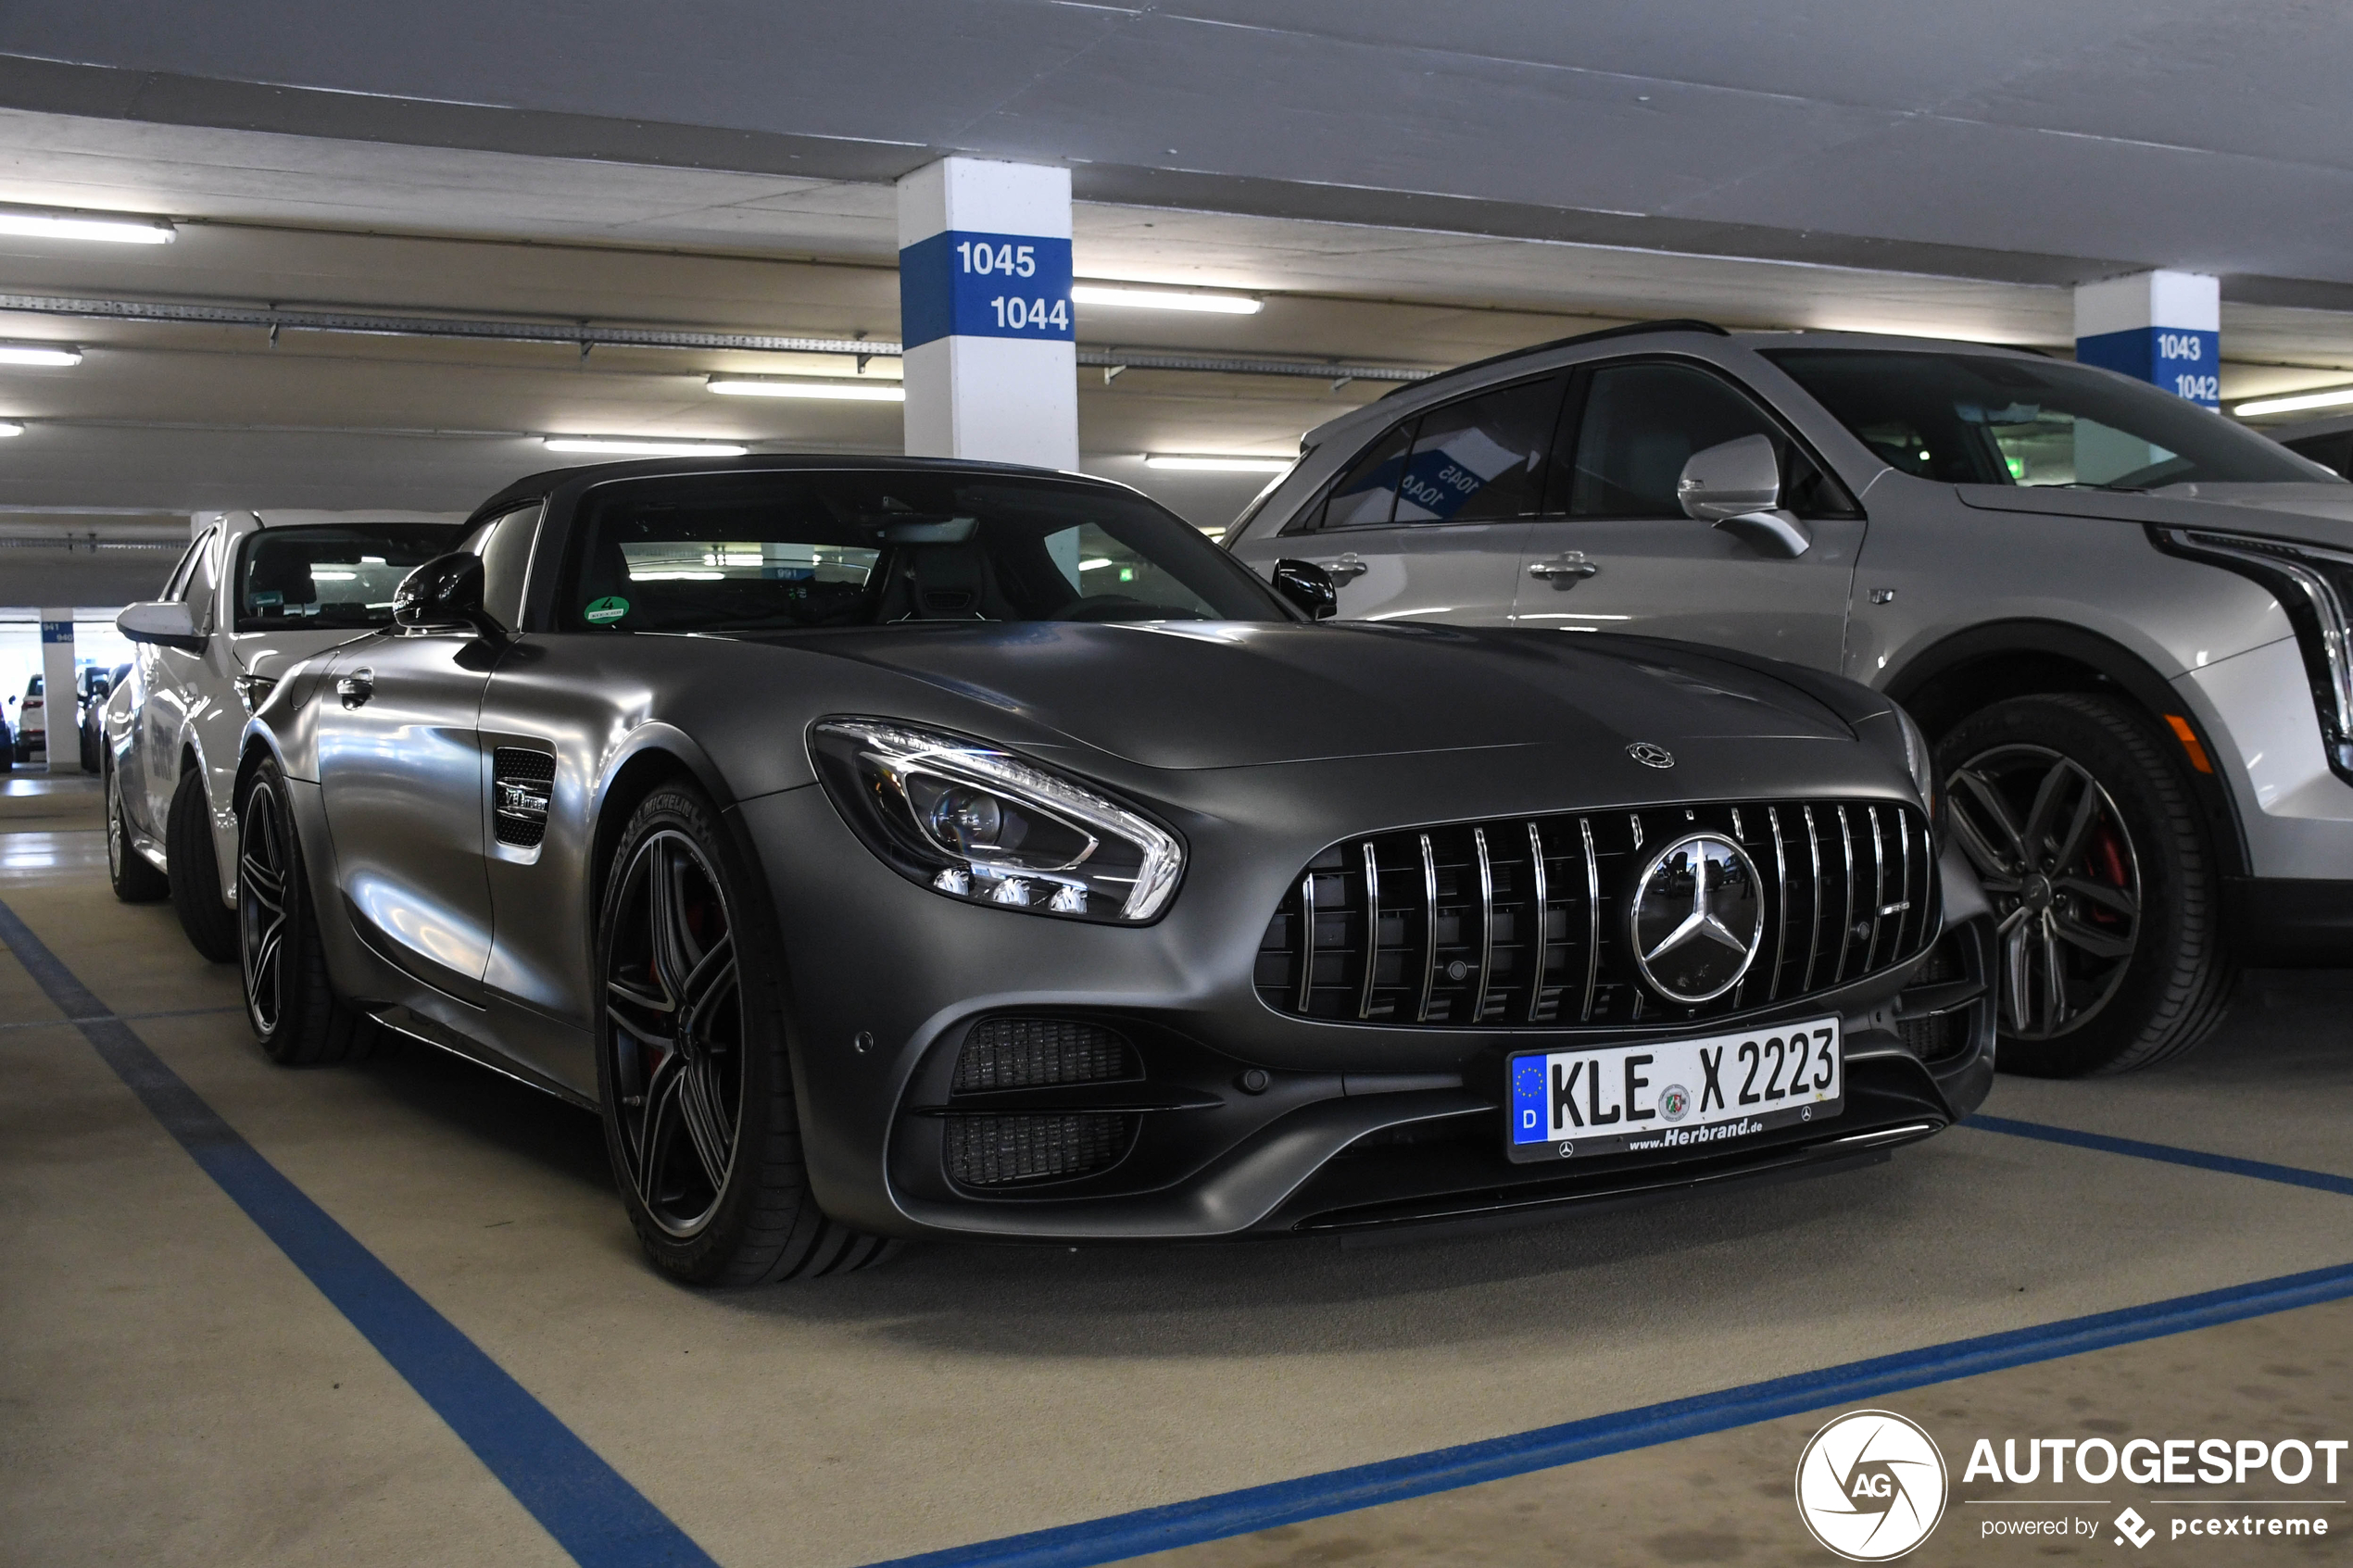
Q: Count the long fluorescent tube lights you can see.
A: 8